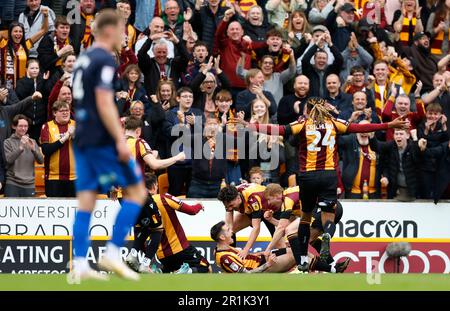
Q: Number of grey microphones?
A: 1